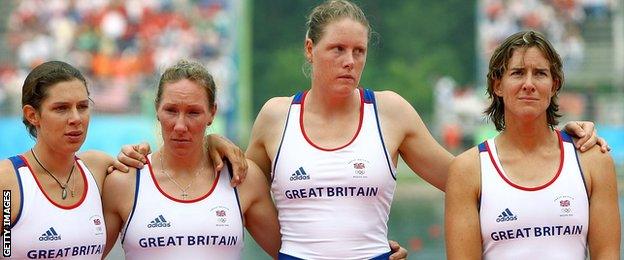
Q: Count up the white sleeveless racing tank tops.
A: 4